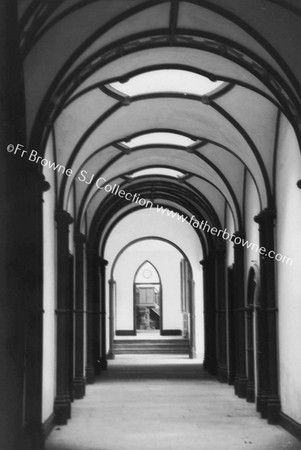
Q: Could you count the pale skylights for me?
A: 3